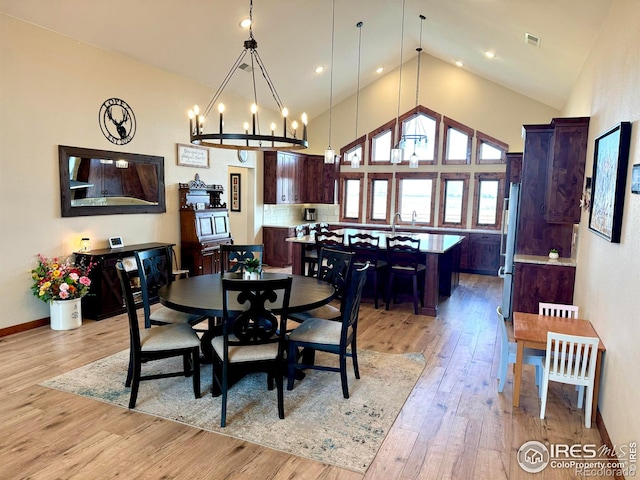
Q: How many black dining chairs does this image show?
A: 6